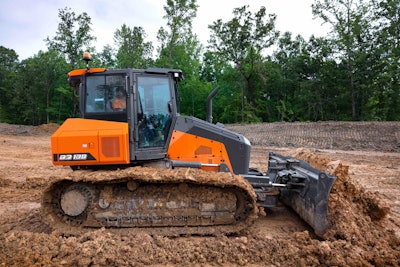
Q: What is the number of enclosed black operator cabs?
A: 1